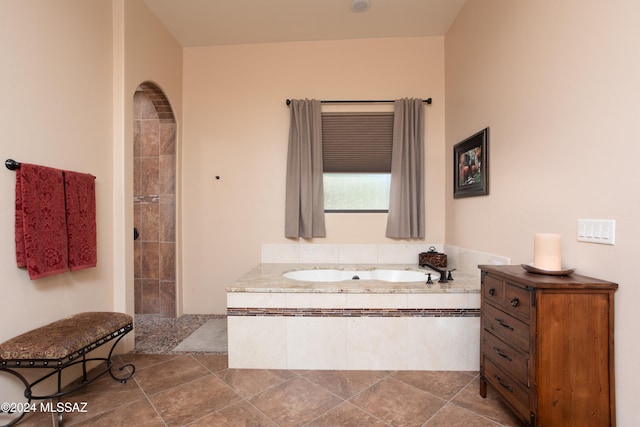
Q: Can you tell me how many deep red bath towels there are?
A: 2